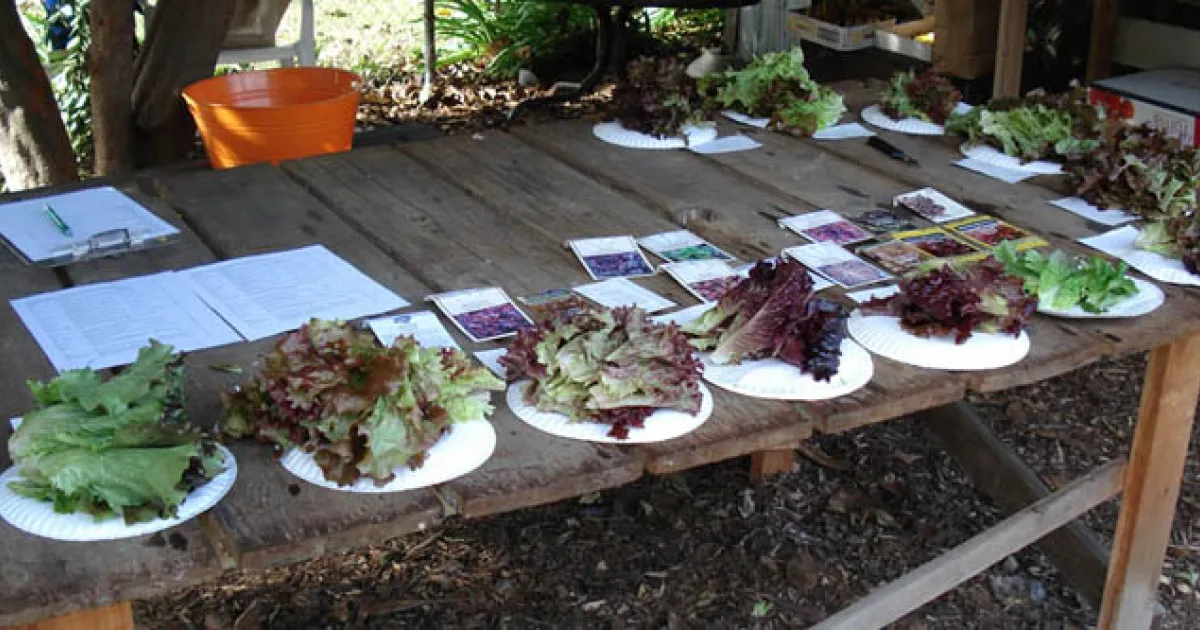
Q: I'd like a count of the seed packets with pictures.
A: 12